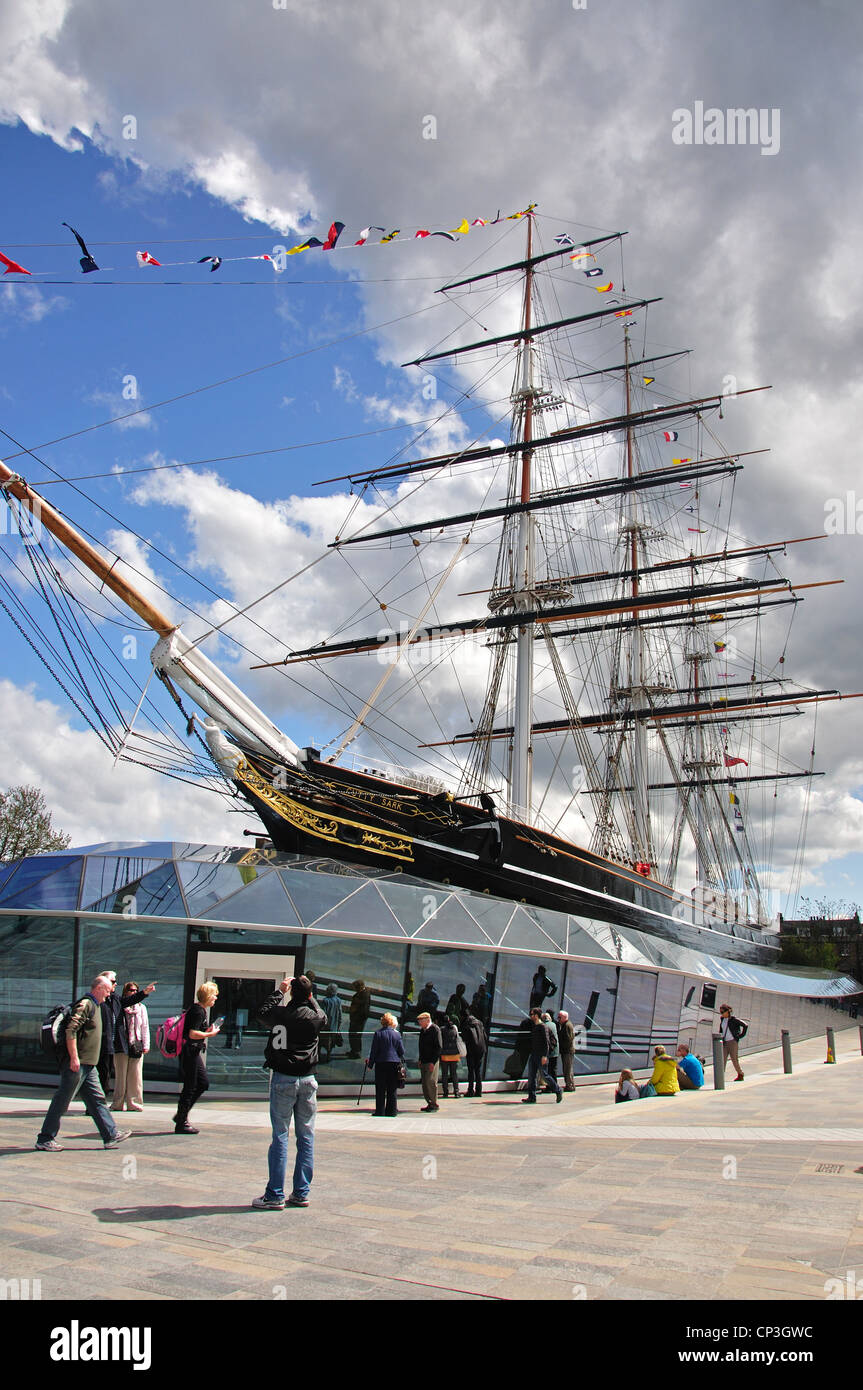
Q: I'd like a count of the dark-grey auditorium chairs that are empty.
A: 0